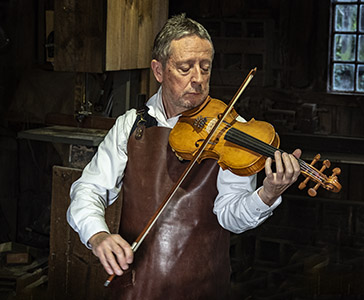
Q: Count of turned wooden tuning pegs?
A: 5